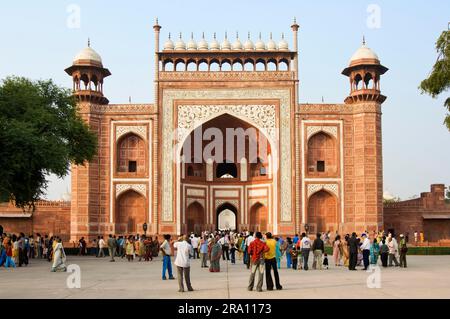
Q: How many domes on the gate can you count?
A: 13